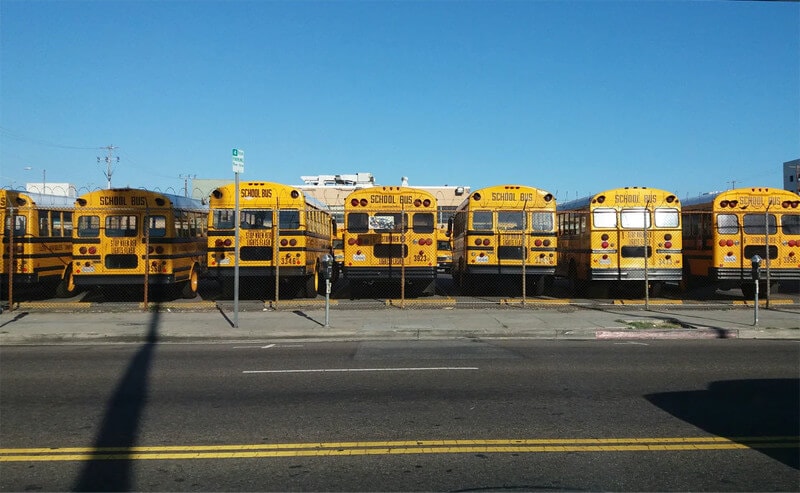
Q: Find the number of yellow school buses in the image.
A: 7